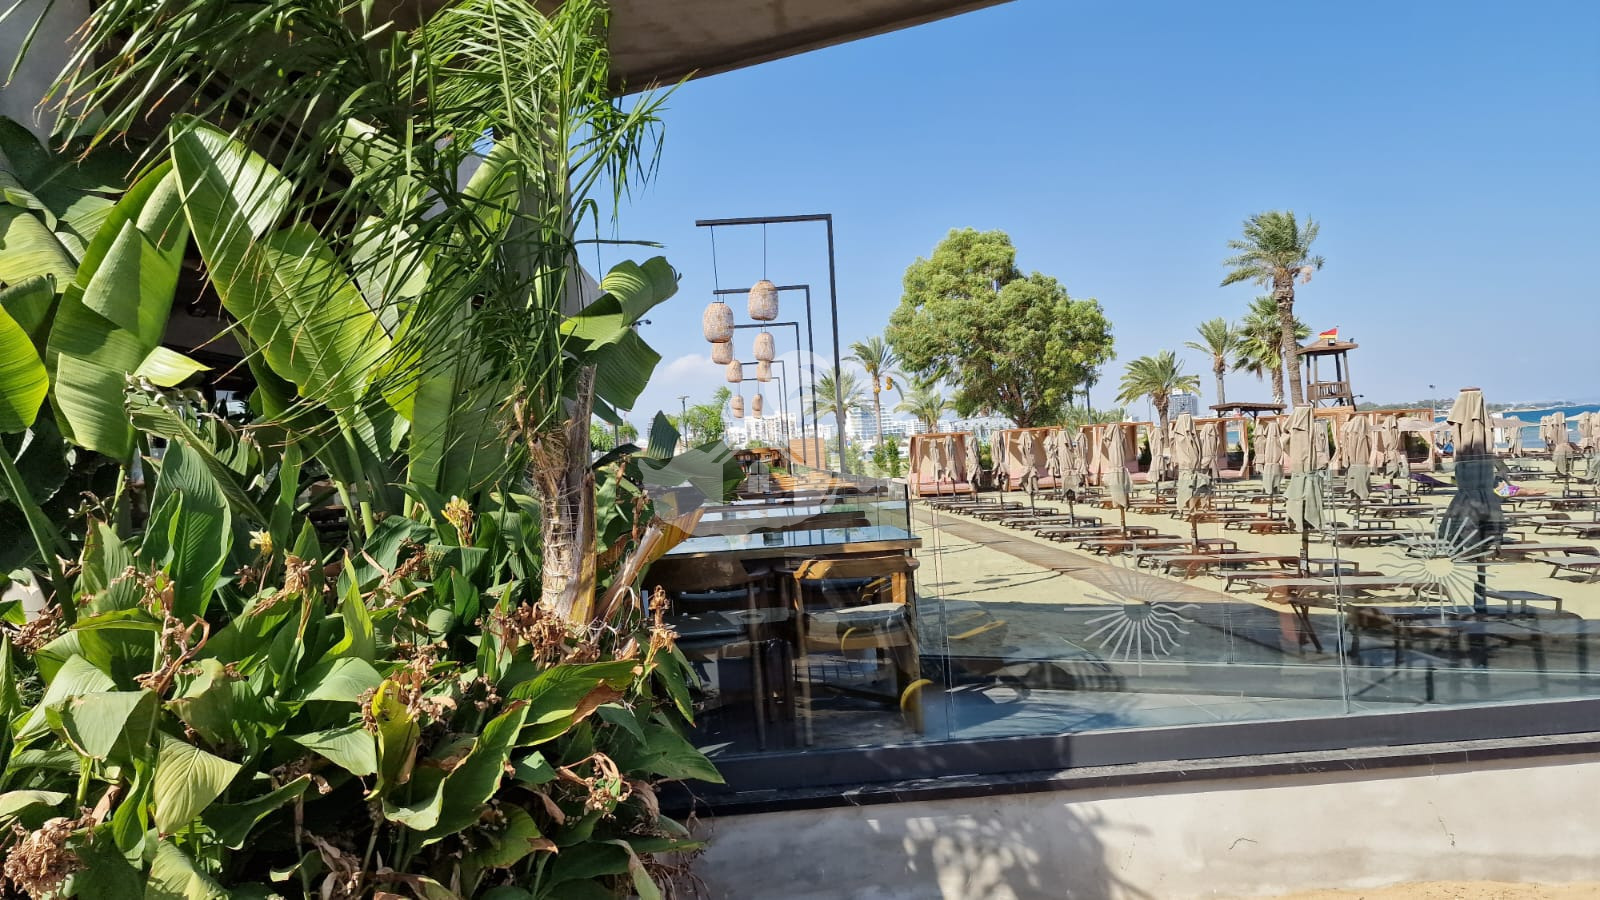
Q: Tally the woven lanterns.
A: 10